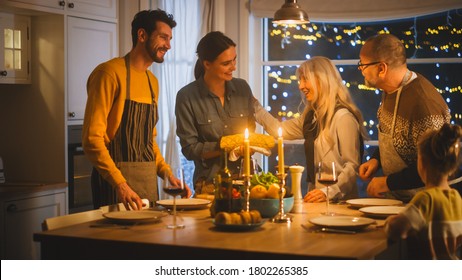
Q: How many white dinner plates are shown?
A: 5